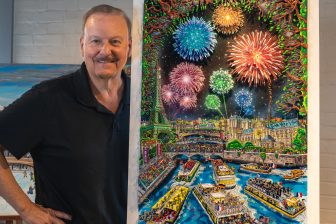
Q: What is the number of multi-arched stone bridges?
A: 1